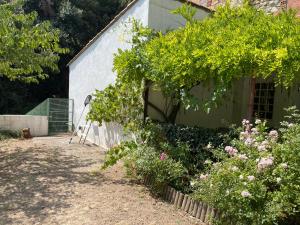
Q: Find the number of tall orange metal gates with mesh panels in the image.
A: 0